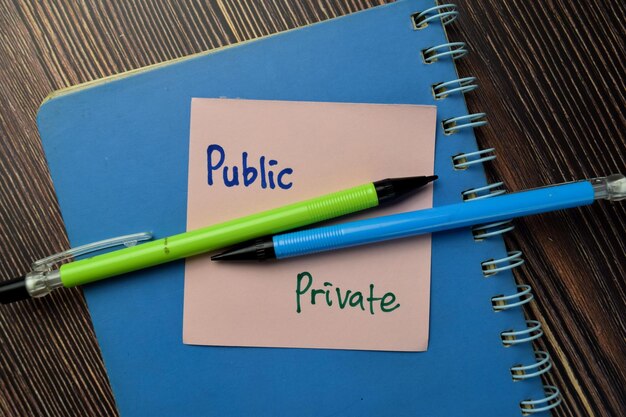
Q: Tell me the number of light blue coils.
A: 12